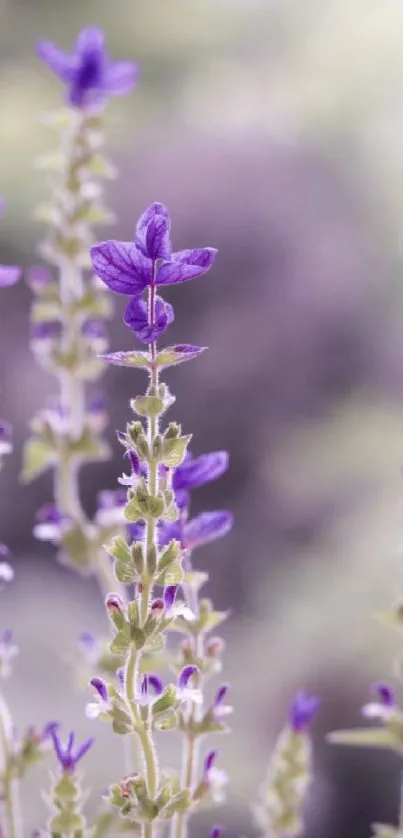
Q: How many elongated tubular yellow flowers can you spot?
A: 0